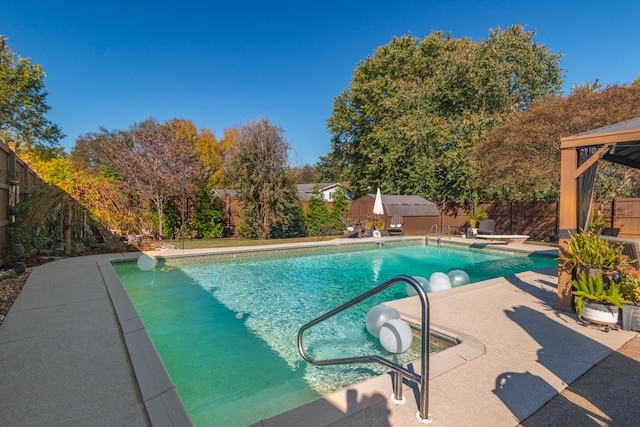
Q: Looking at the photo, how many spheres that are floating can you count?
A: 6